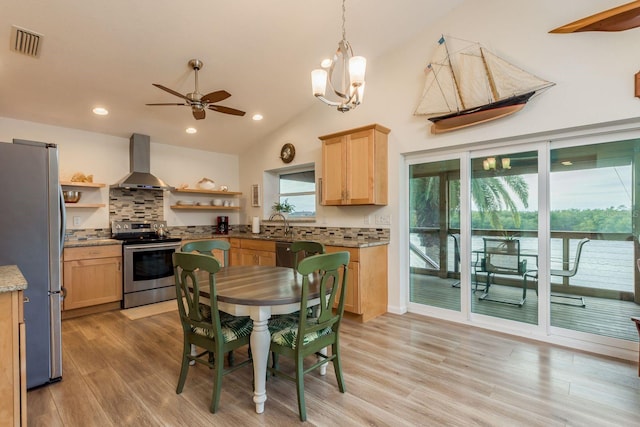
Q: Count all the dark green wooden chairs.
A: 4